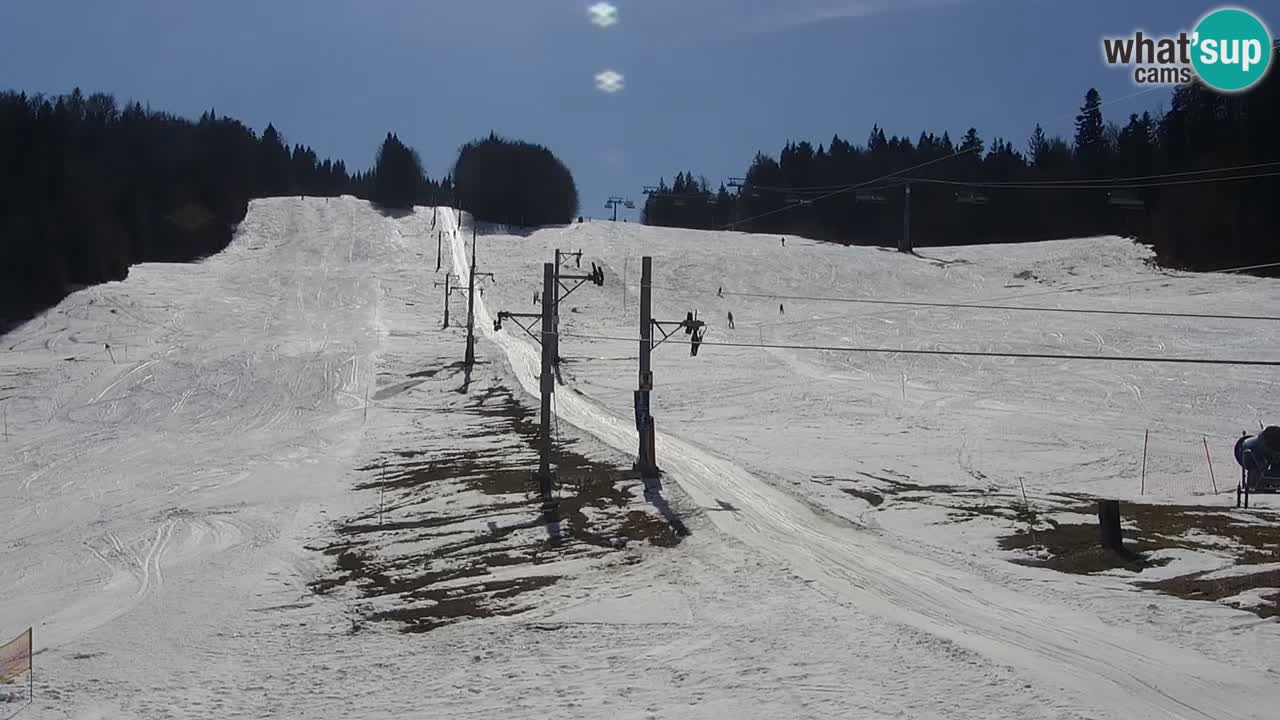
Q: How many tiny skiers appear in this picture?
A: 4